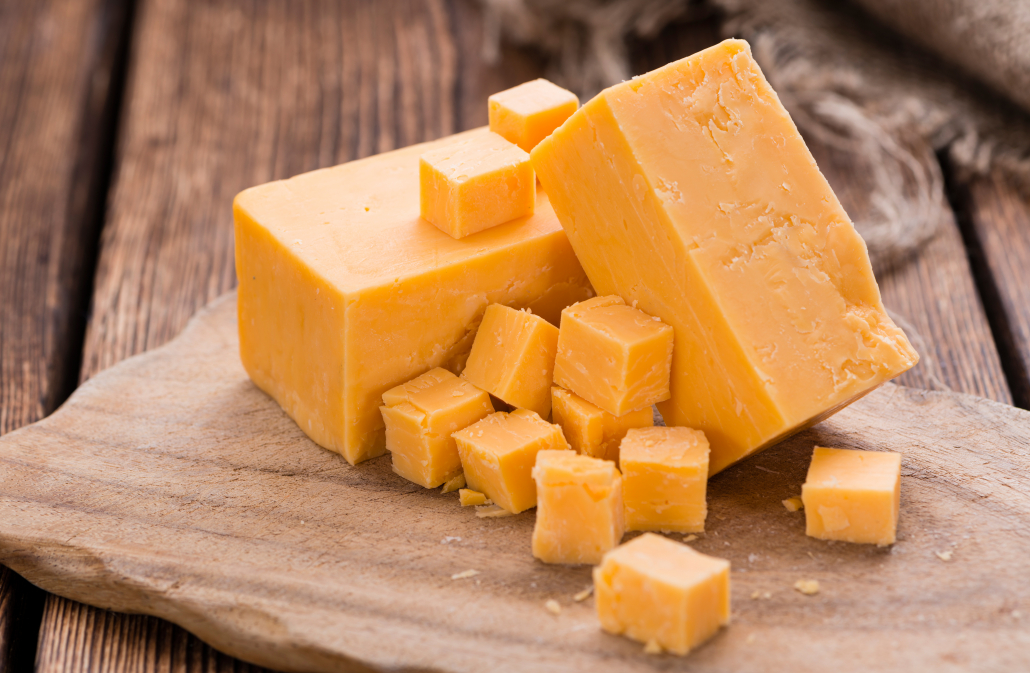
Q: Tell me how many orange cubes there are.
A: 11